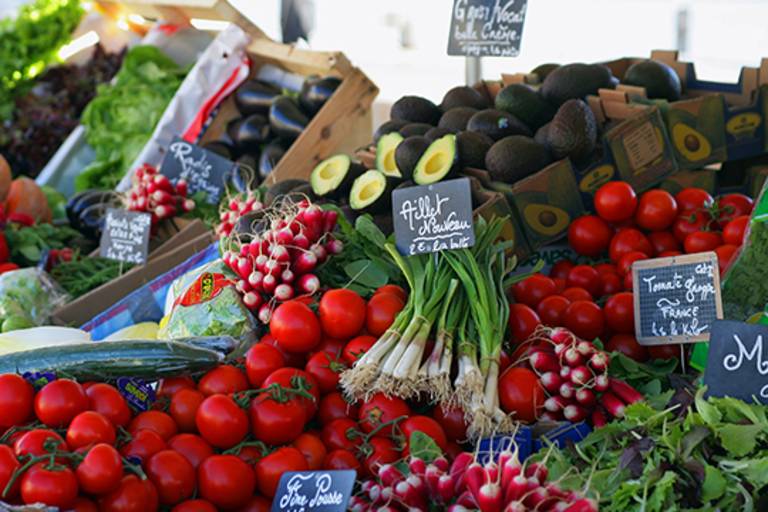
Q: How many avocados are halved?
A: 4